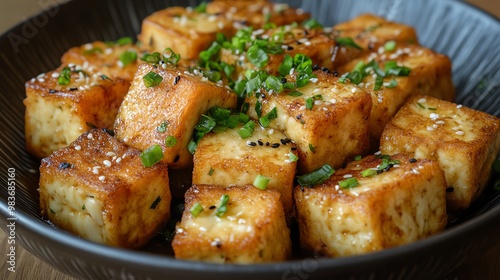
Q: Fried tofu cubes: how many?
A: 14